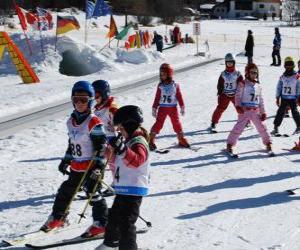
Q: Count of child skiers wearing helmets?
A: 7